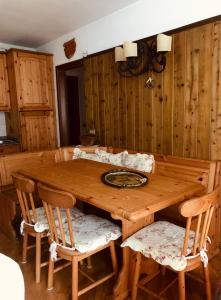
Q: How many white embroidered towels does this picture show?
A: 0